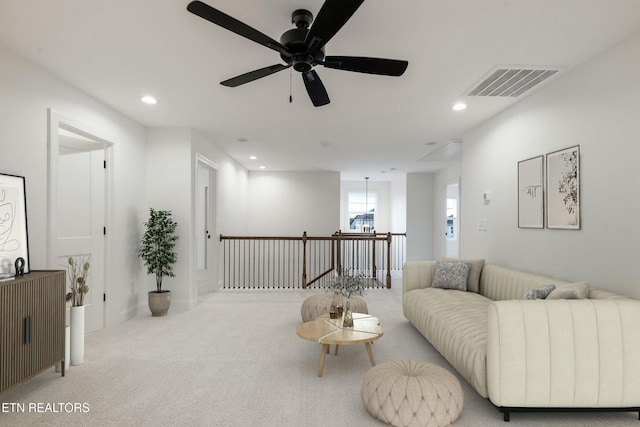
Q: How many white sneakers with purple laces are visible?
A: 0